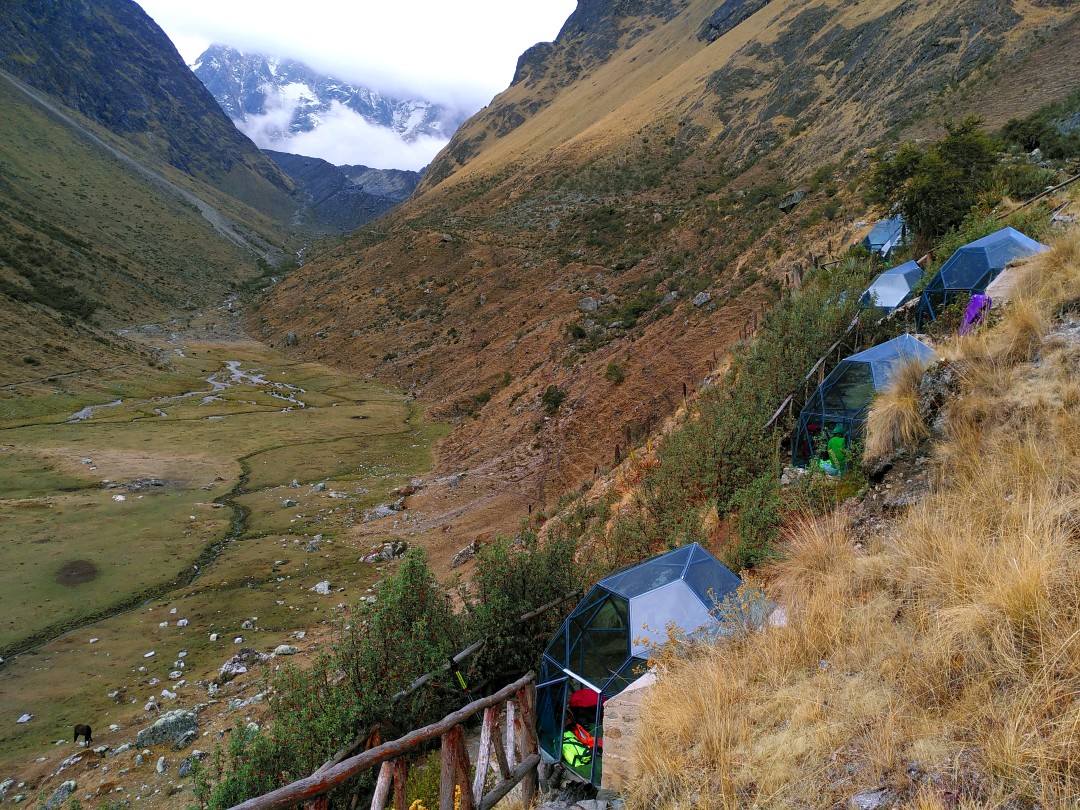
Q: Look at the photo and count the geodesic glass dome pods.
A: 5